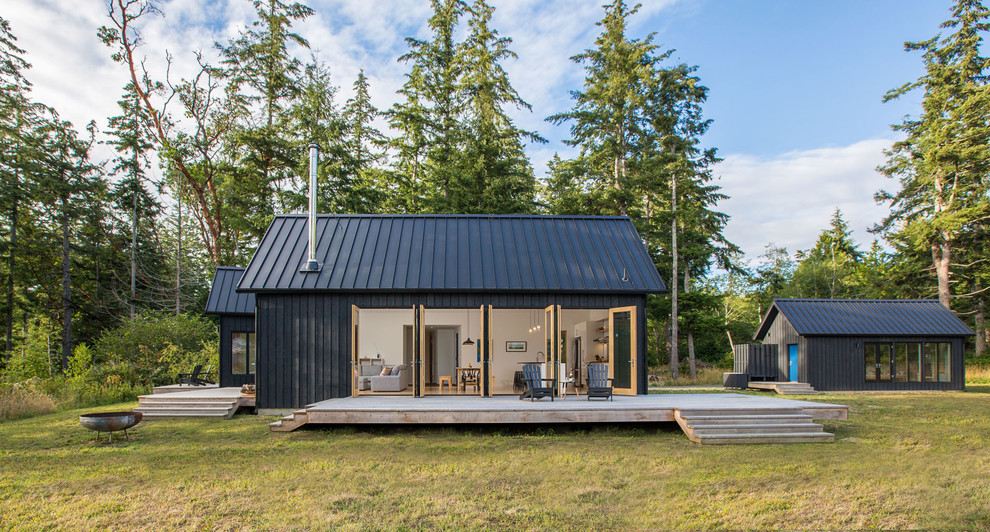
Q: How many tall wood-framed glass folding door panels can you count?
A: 8